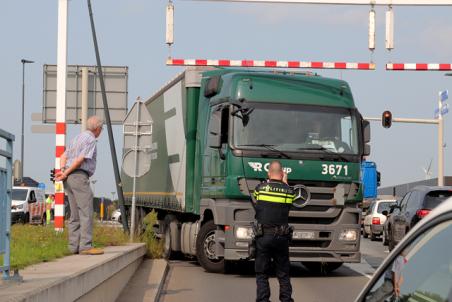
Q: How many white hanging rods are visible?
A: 3